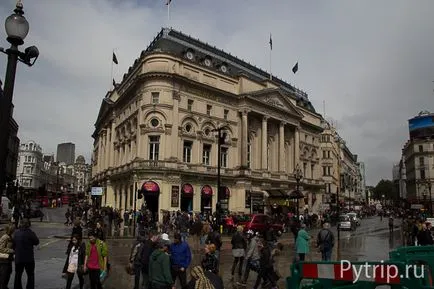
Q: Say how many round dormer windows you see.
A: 3